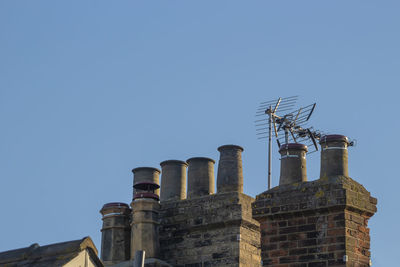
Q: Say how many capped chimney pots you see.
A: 4